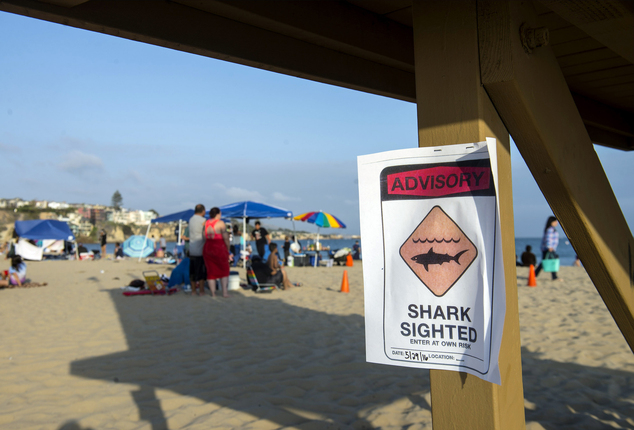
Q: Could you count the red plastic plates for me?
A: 0